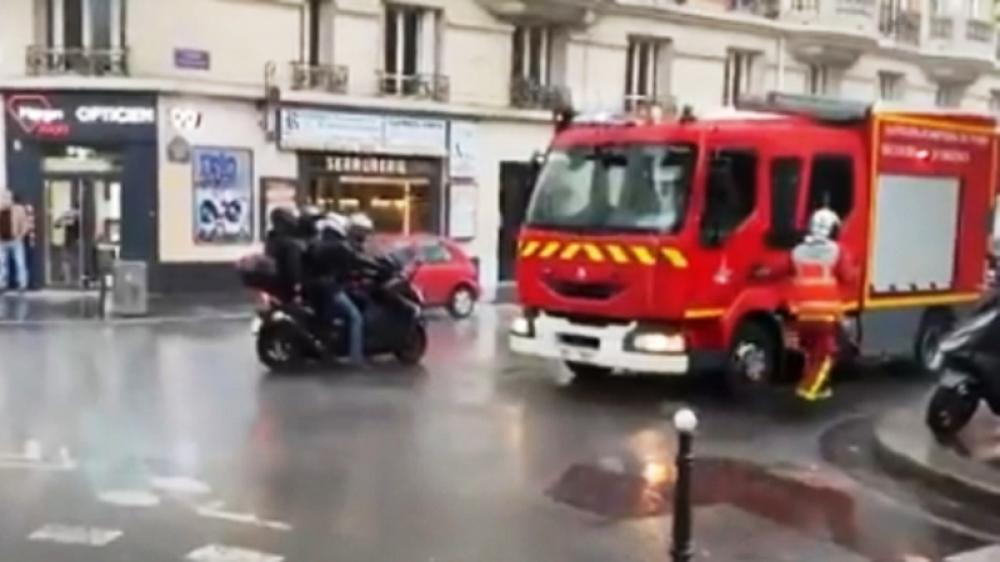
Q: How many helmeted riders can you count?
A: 4